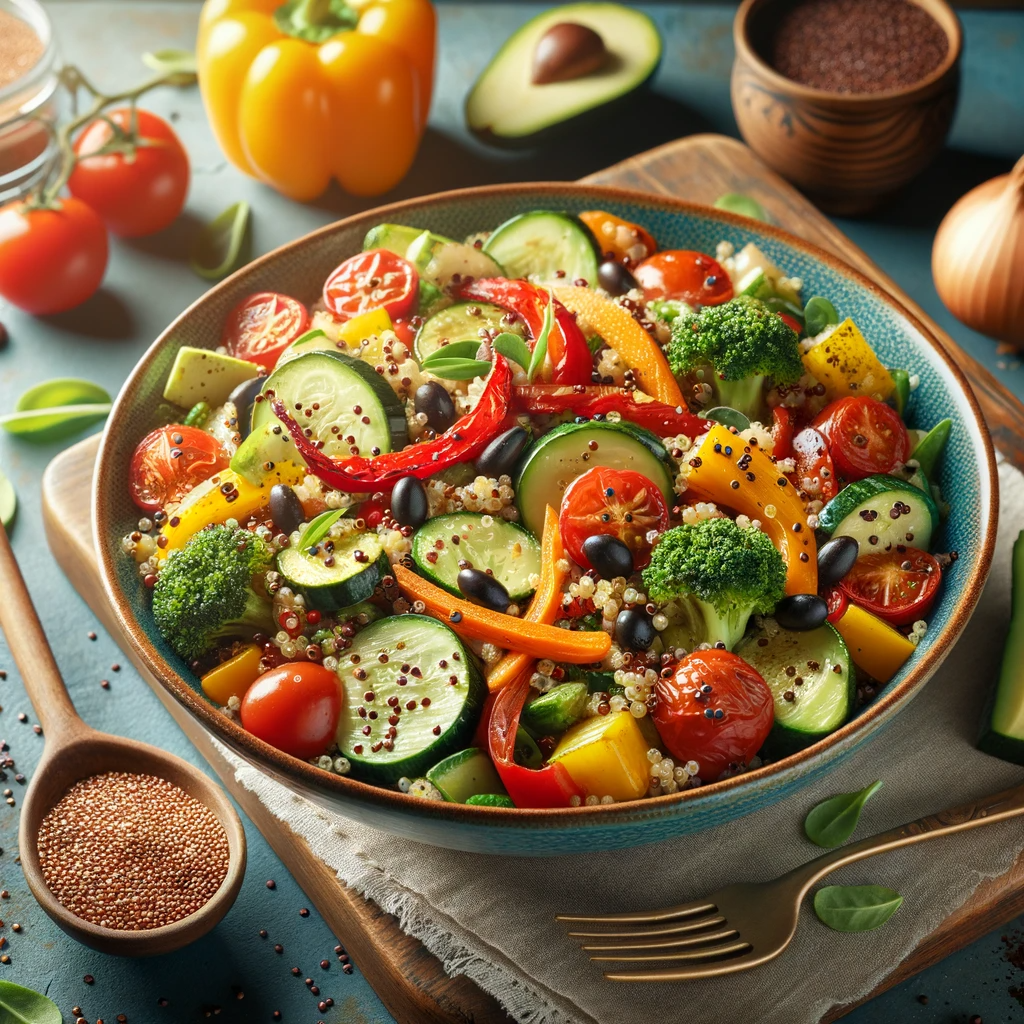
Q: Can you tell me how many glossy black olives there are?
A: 11